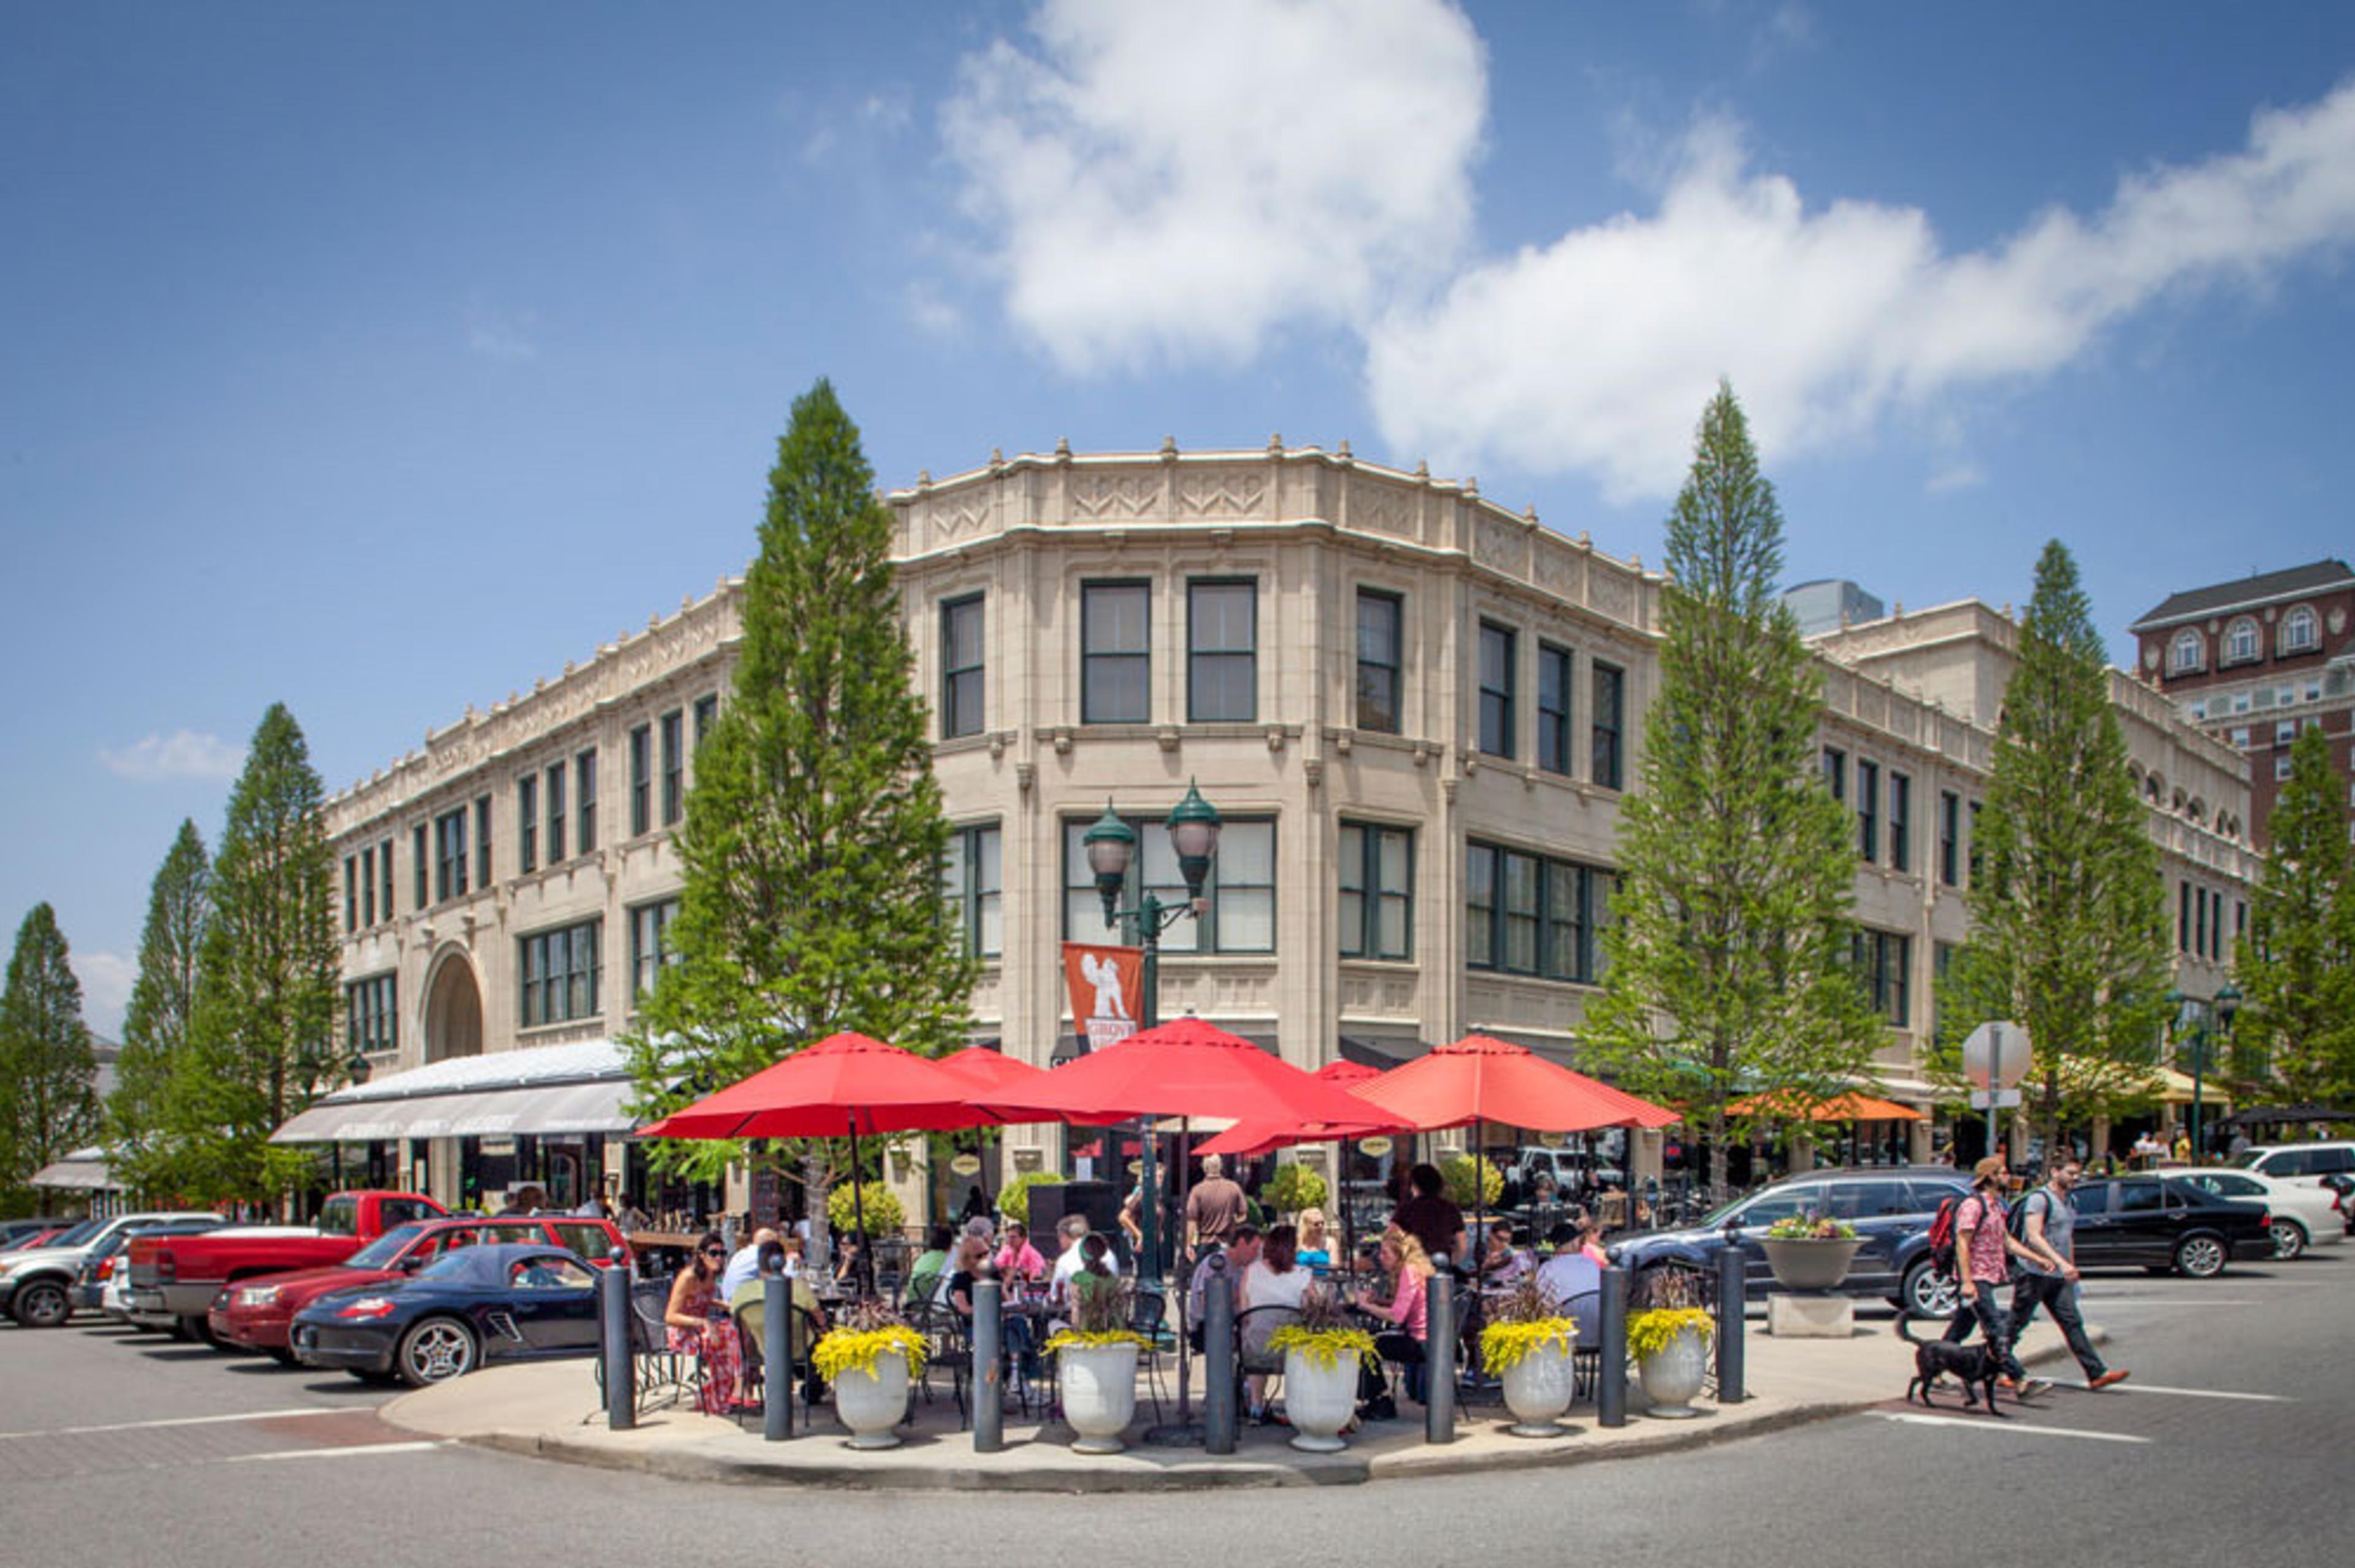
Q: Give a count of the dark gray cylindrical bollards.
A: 7